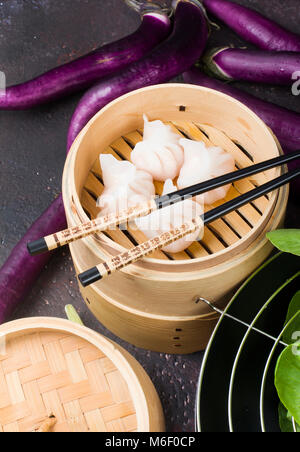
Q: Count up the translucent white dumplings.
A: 4